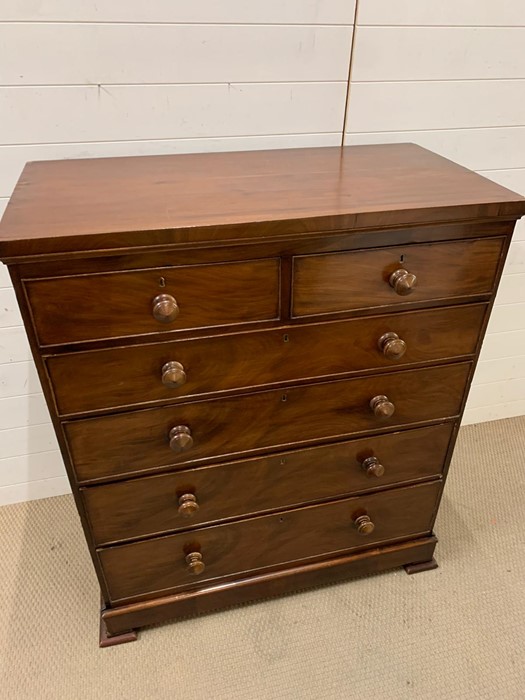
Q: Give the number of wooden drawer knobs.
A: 10